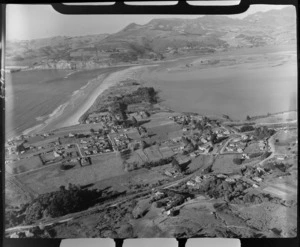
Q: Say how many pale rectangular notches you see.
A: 6